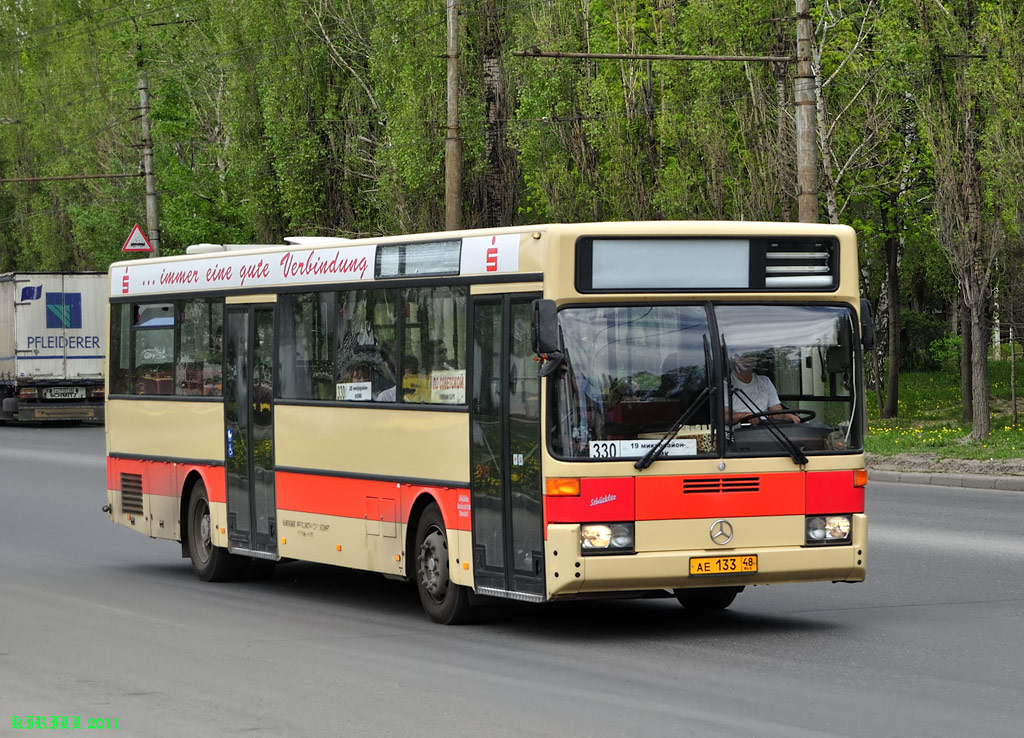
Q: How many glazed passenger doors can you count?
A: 2